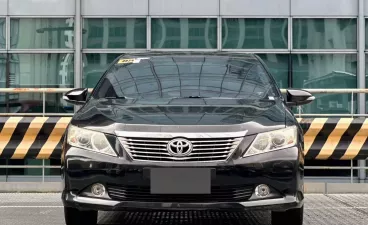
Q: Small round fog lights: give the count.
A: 2